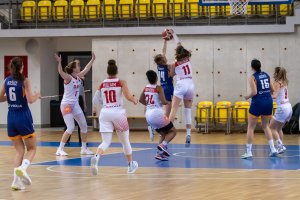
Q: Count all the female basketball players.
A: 8